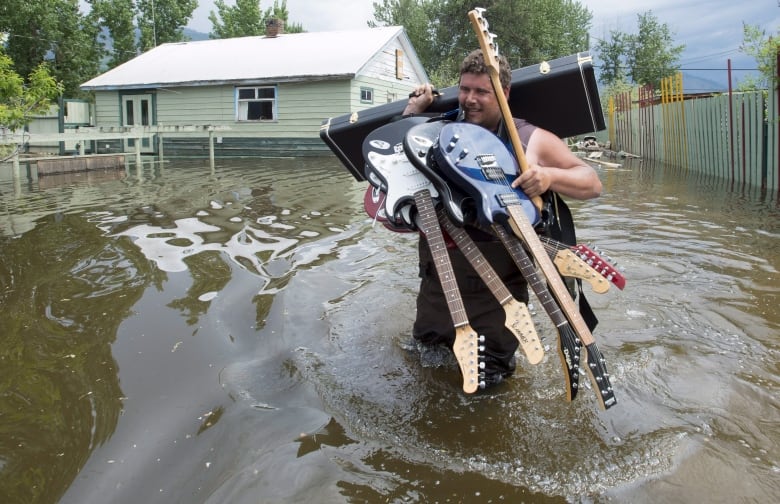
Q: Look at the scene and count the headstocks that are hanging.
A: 6